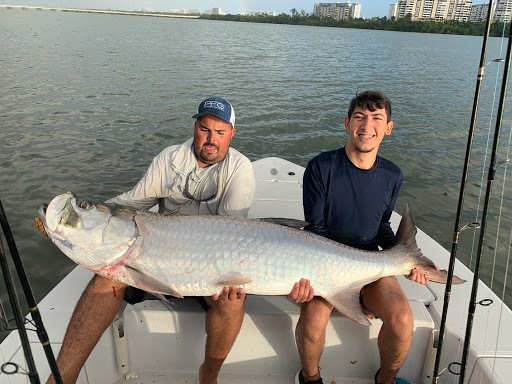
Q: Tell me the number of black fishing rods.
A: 4